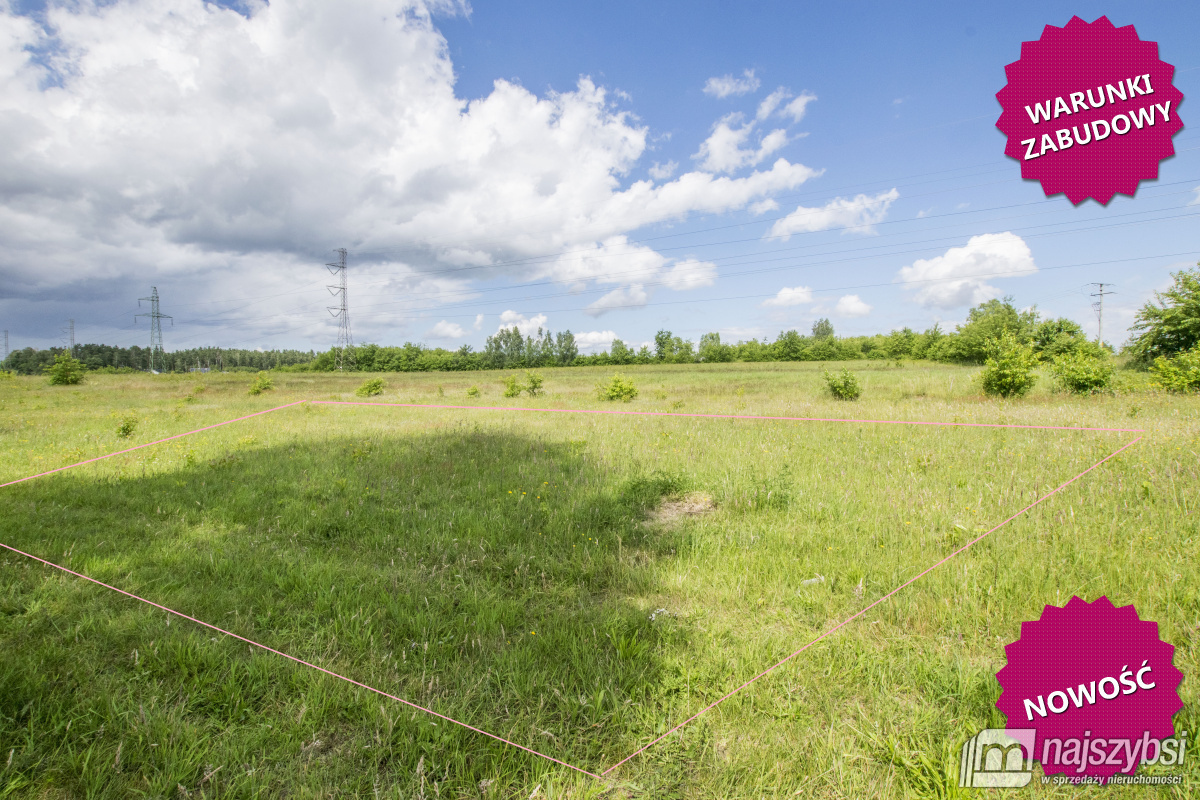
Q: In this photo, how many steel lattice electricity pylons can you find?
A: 4